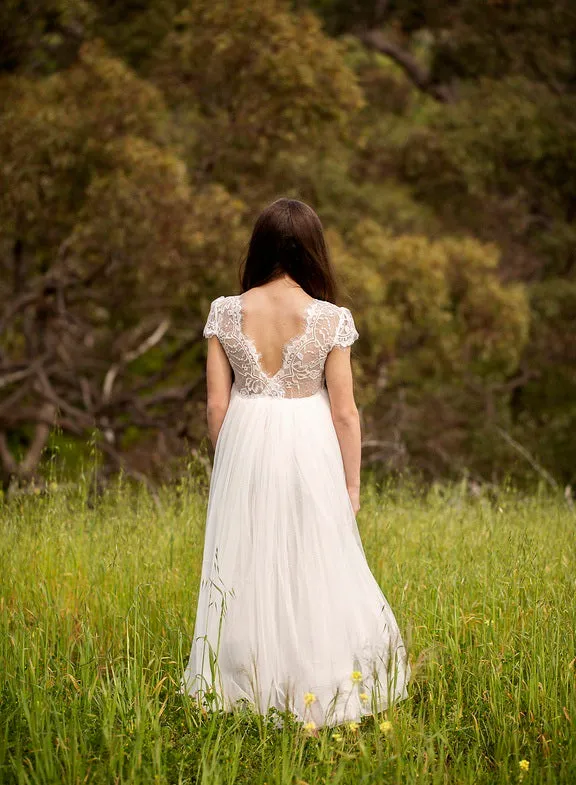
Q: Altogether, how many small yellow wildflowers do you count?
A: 8